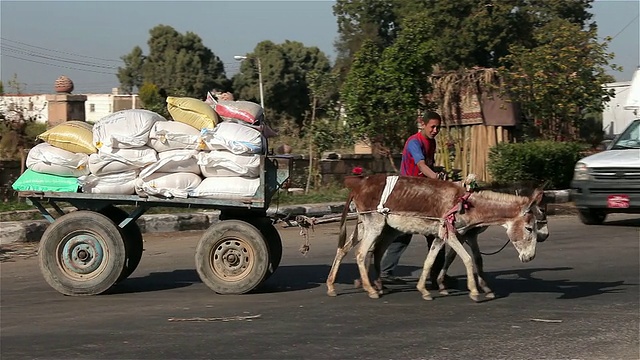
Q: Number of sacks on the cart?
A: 14